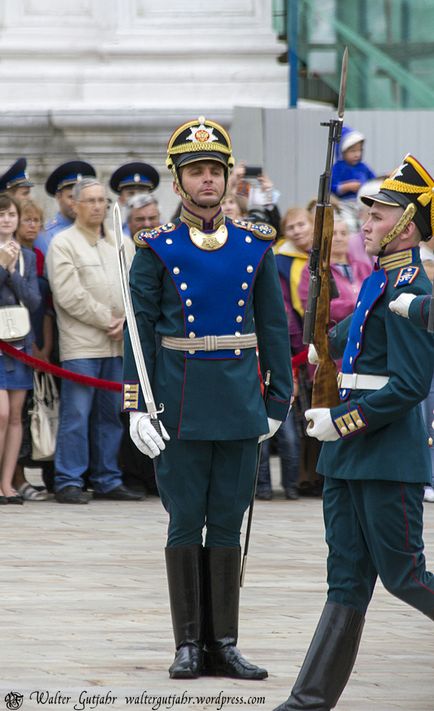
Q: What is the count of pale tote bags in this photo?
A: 1